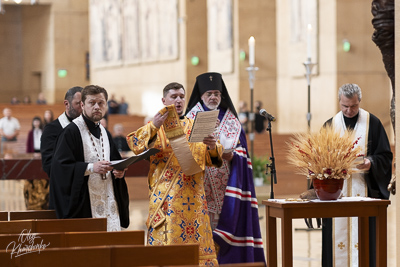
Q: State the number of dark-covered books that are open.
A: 1